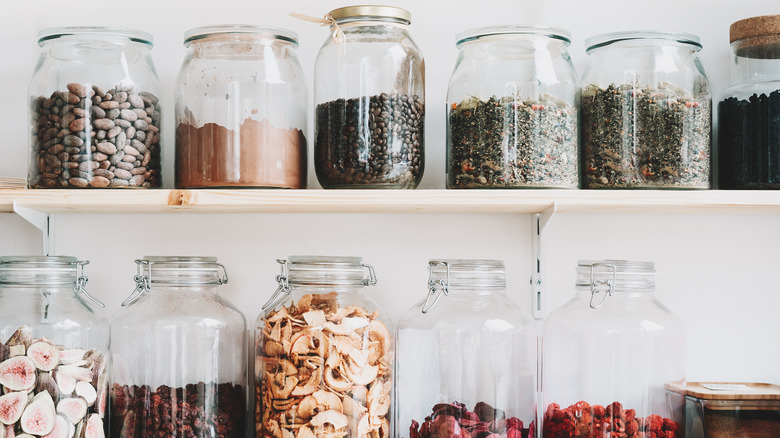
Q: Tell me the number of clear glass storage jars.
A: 11